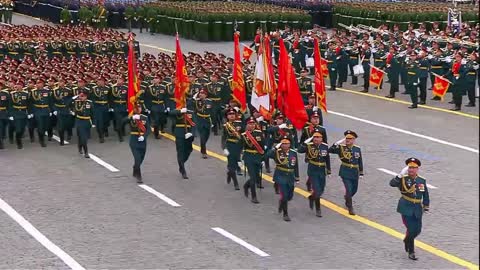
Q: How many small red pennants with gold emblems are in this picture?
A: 4